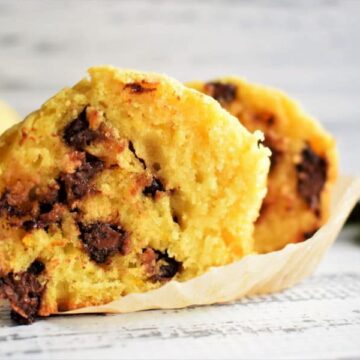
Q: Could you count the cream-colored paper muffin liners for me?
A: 1